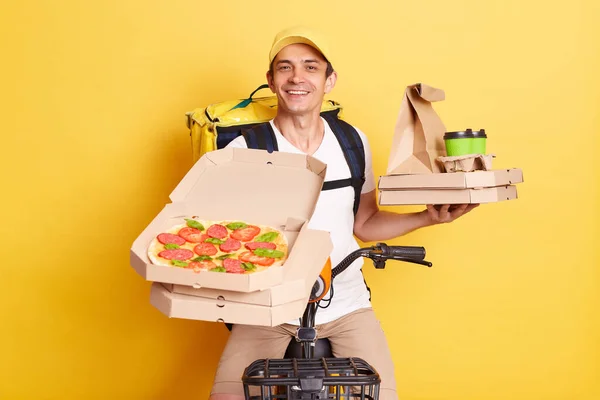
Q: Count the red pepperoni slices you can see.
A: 6